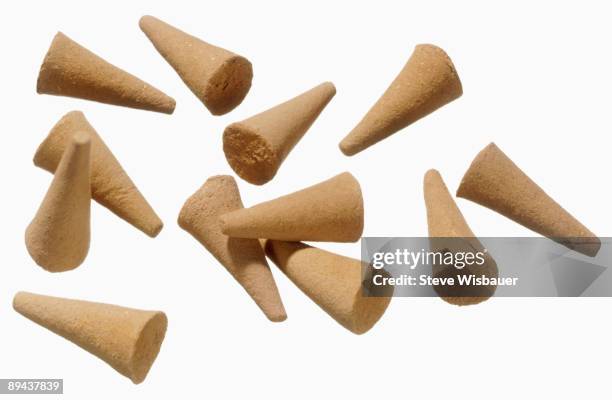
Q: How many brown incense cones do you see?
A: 12